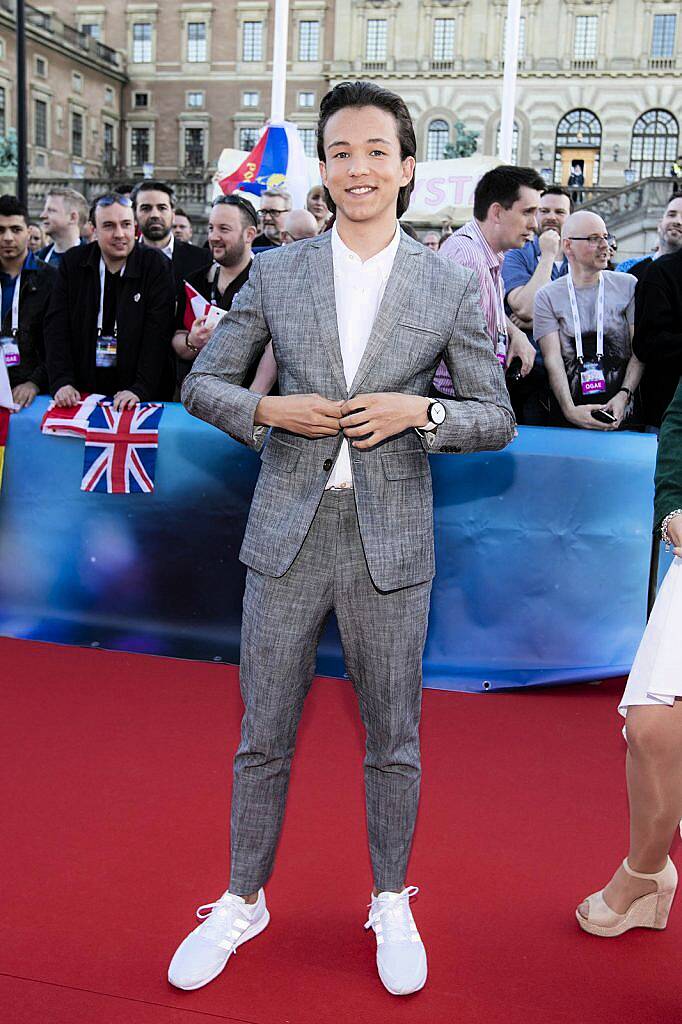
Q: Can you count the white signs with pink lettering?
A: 1